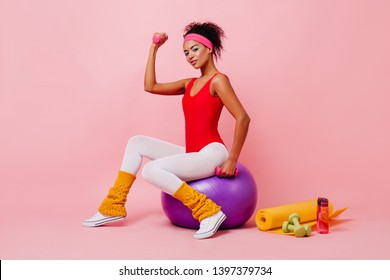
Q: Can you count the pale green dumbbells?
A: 2